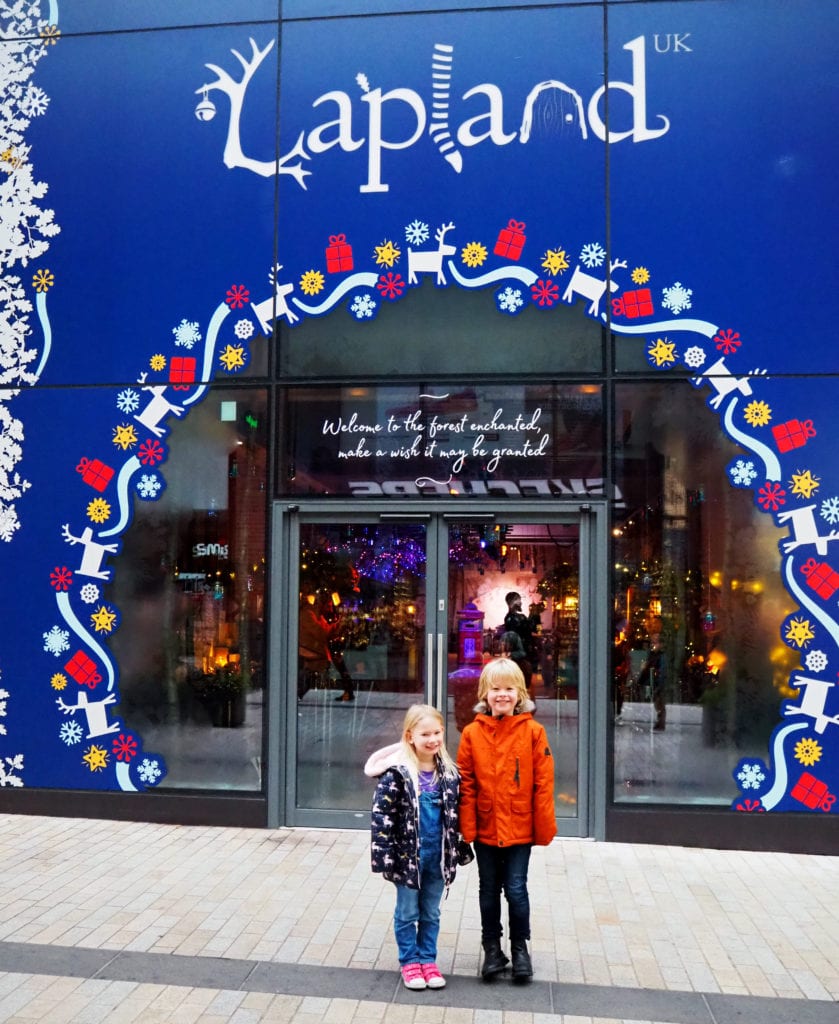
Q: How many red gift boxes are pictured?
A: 9